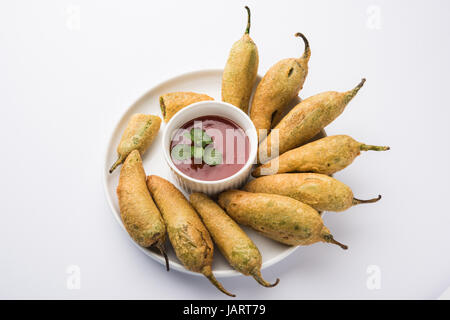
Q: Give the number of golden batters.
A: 11